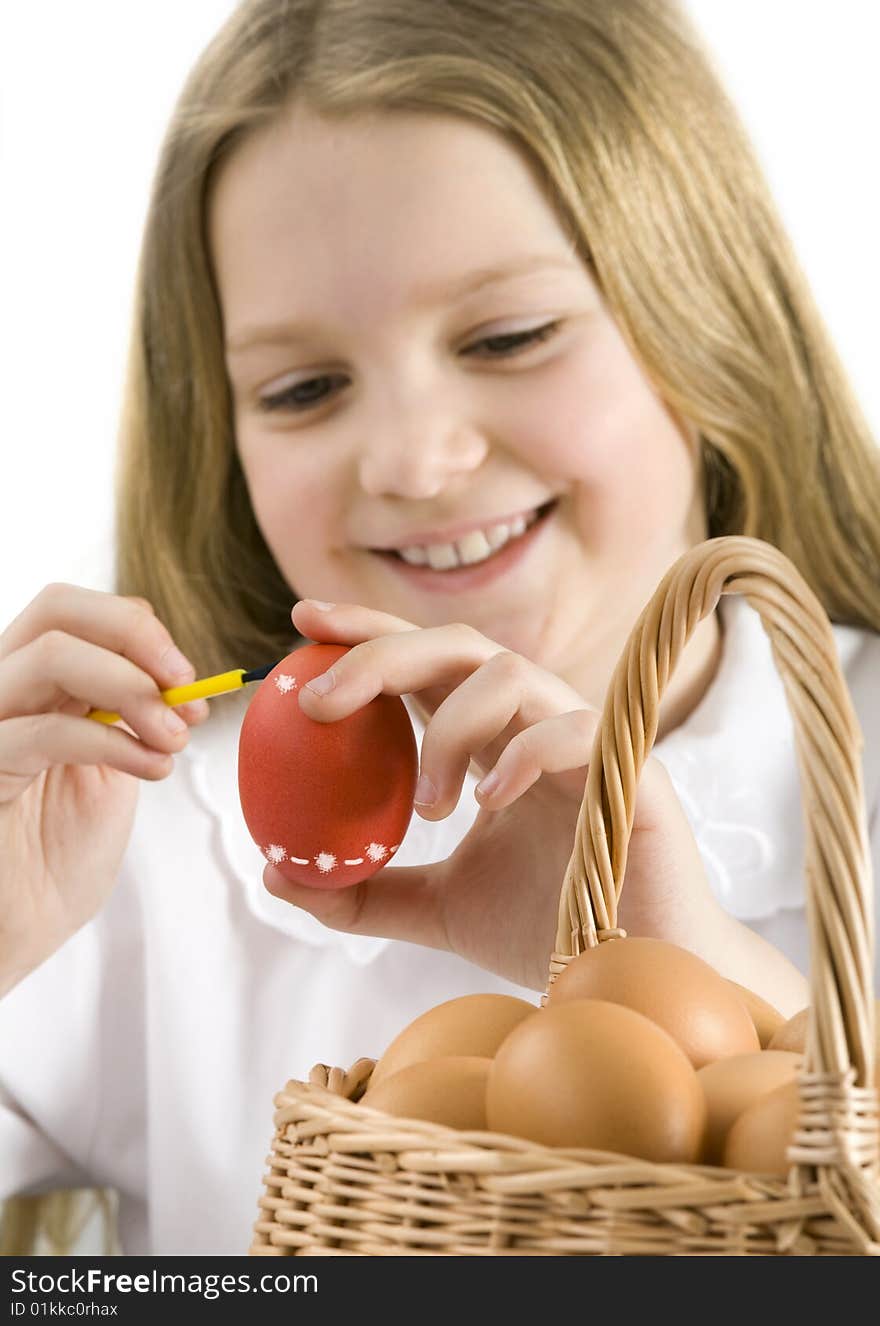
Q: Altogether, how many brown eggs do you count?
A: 8